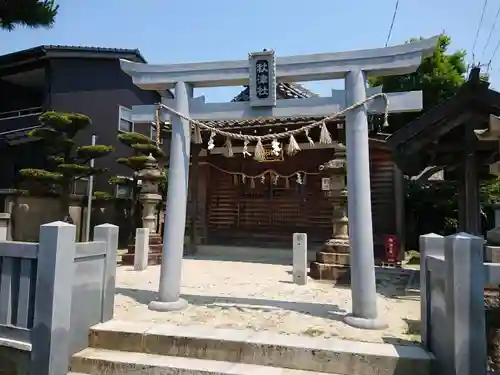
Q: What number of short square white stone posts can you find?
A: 2